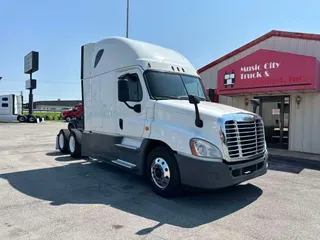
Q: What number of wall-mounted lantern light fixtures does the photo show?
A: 2